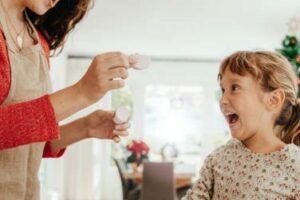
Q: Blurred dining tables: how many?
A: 1